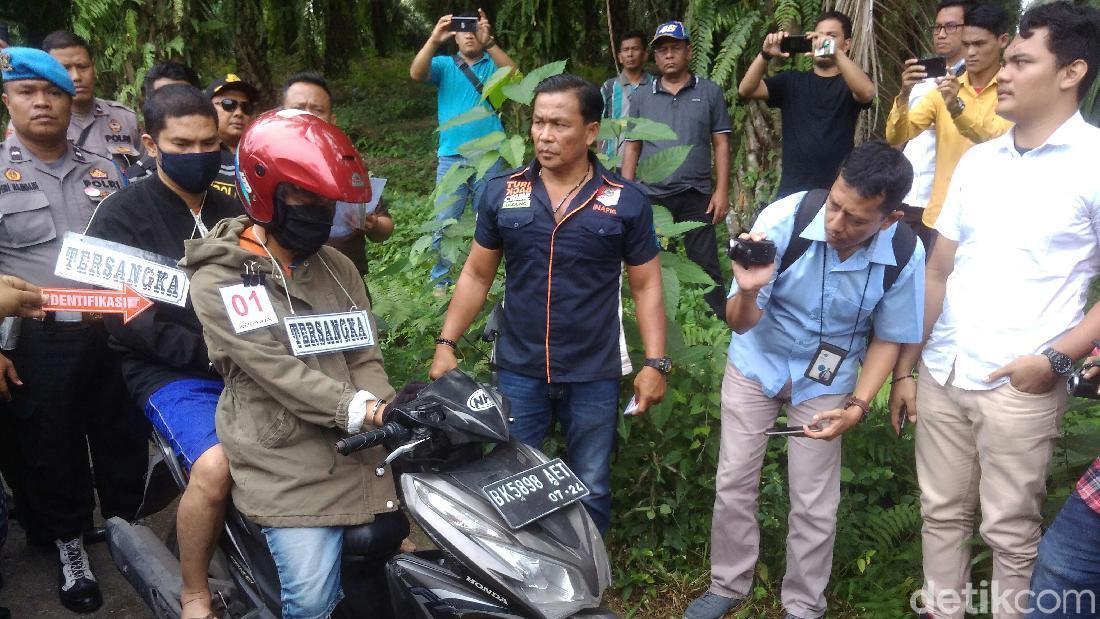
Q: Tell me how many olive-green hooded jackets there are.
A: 1